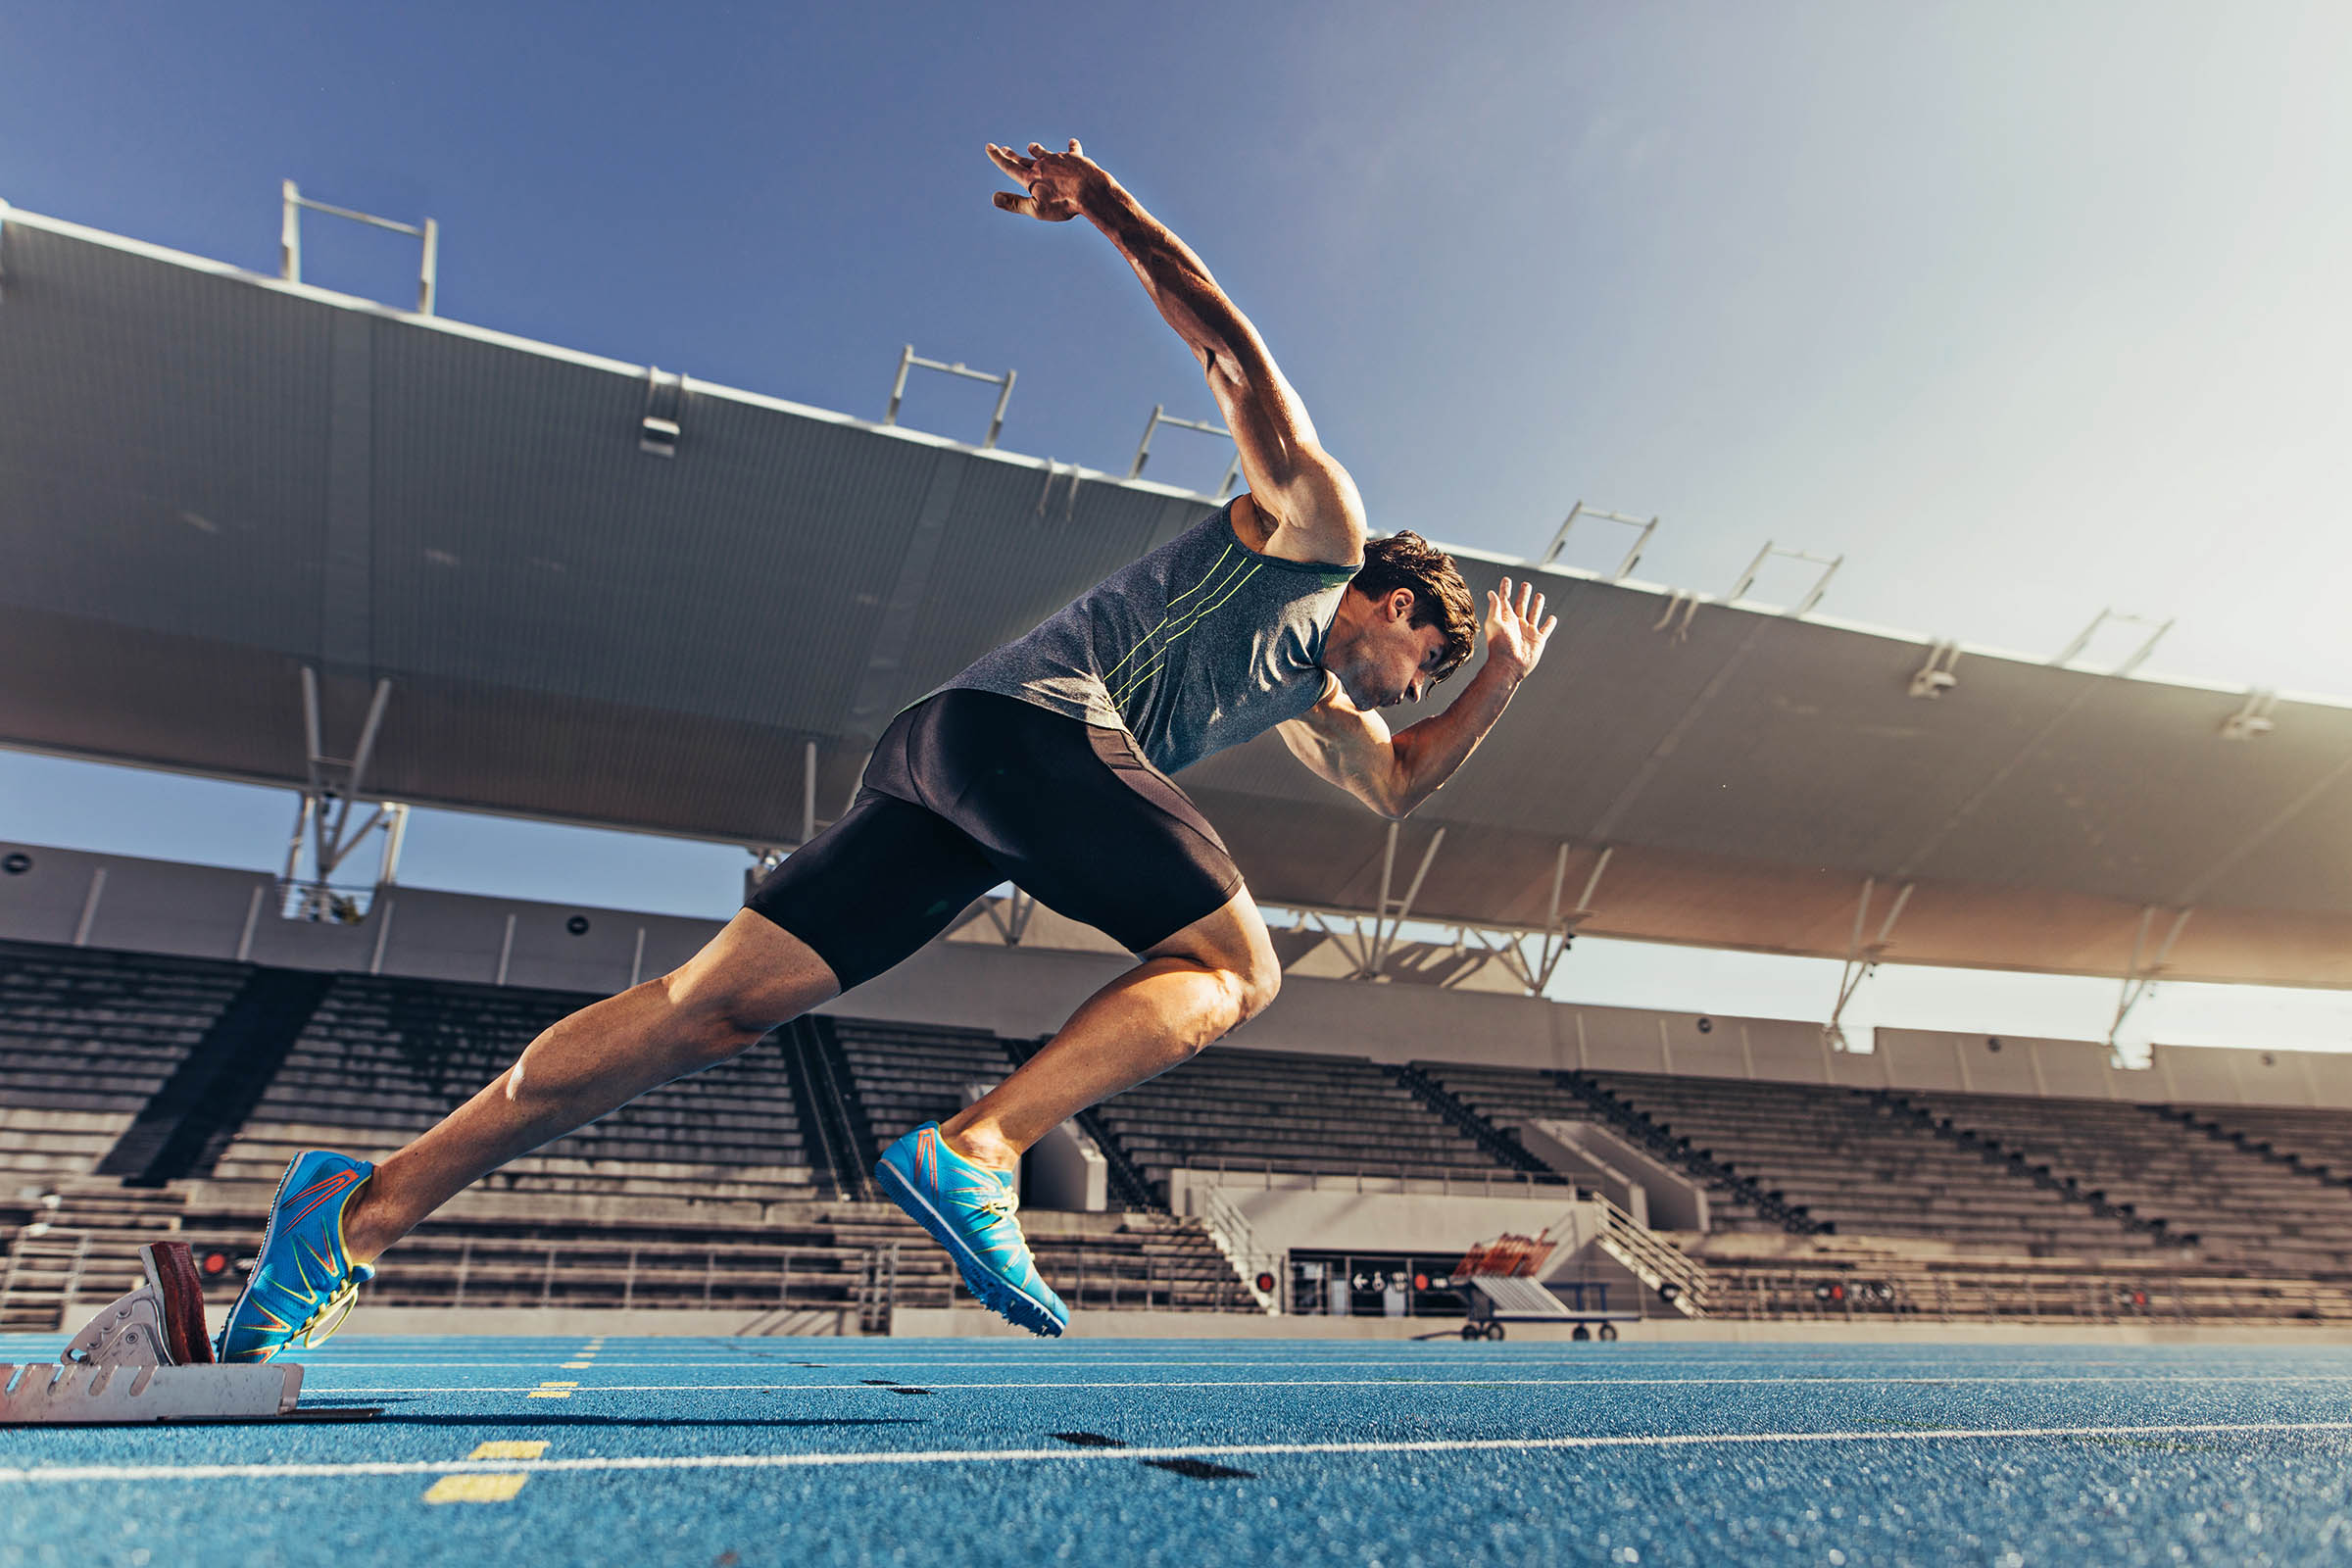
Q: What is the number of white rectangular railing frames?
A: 6